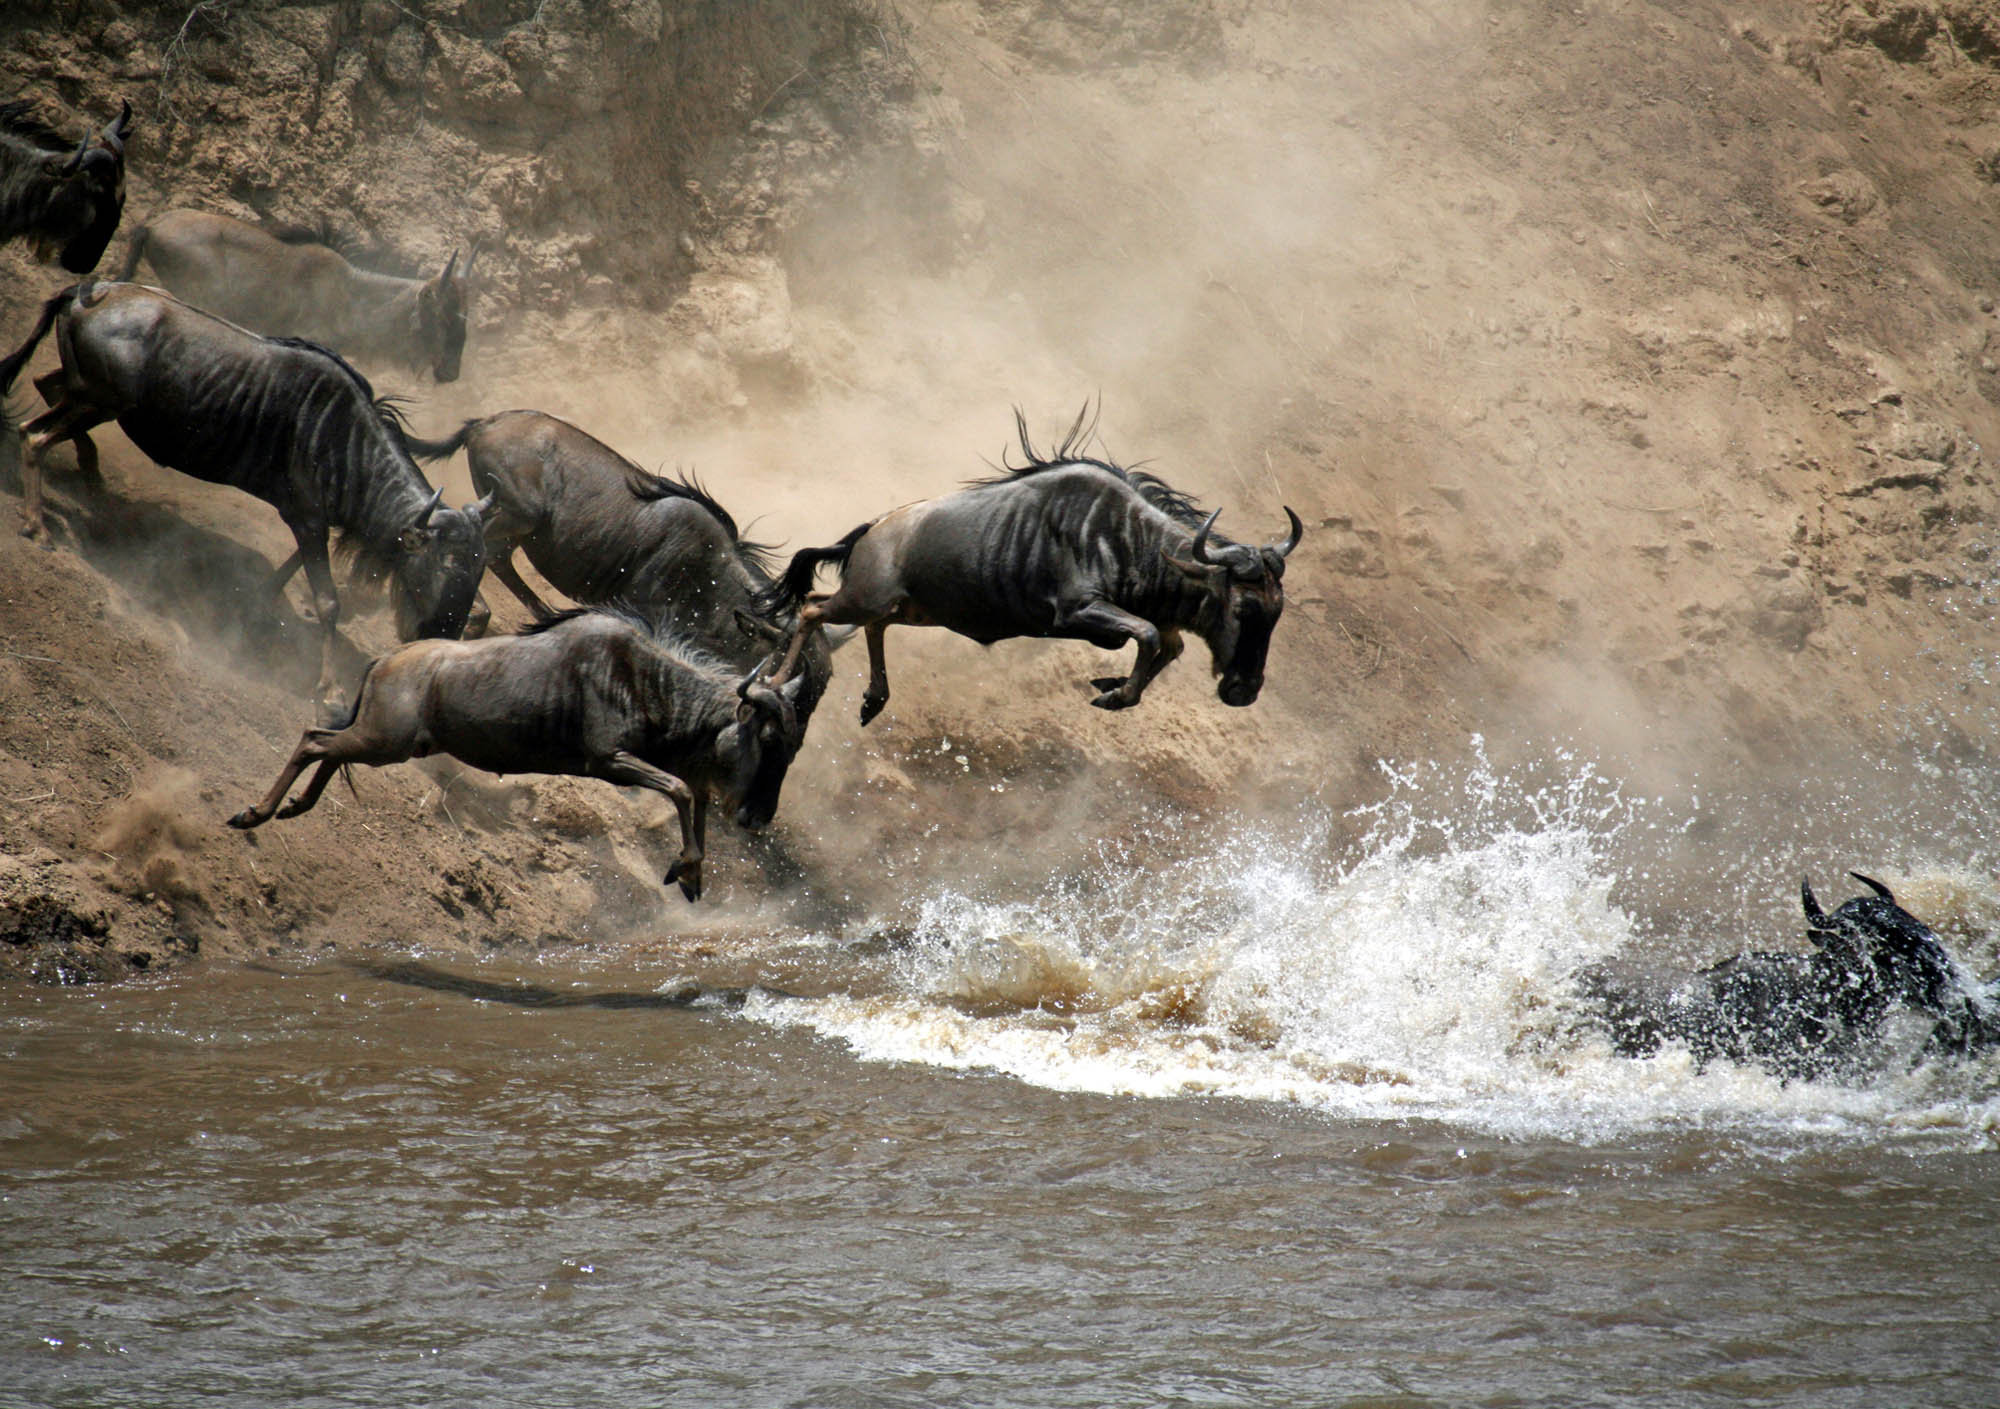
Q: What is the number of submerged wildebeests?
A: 1